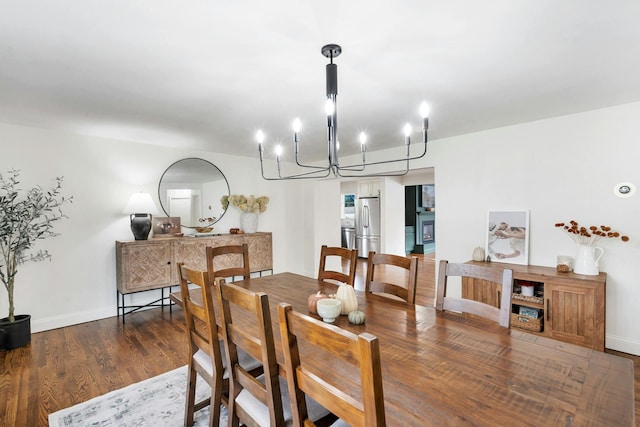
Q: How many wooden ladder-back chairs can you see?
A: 7